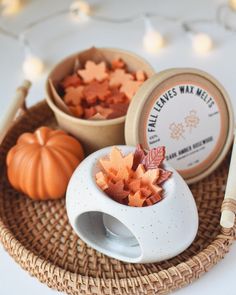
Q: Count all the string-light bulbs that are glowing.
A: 6